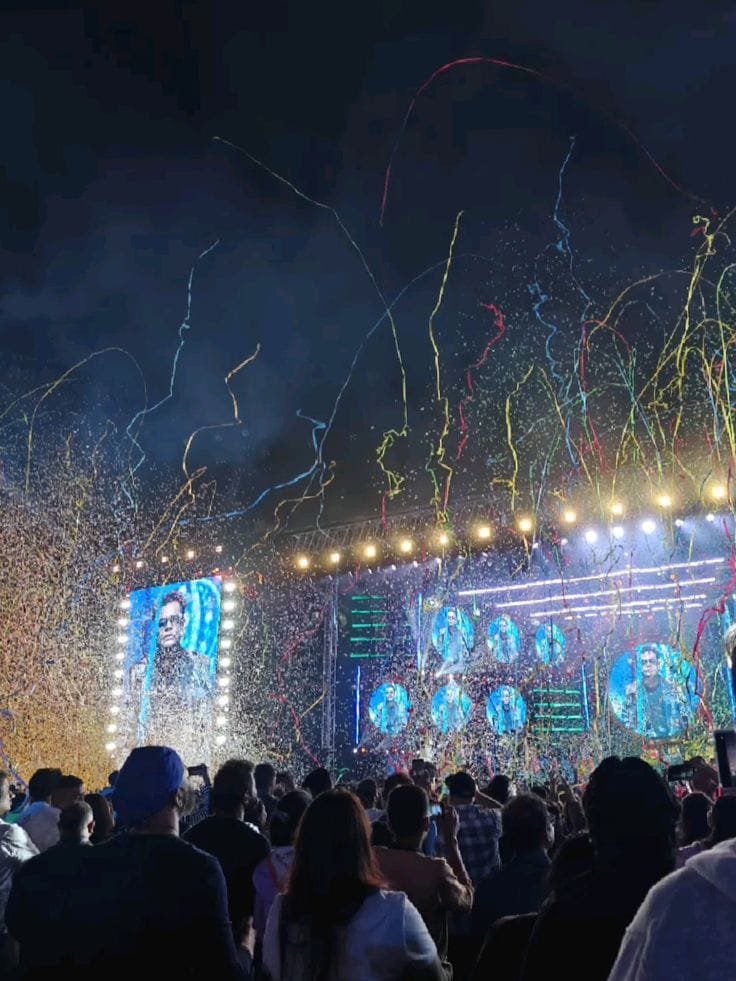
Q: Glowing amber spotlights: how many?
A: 11